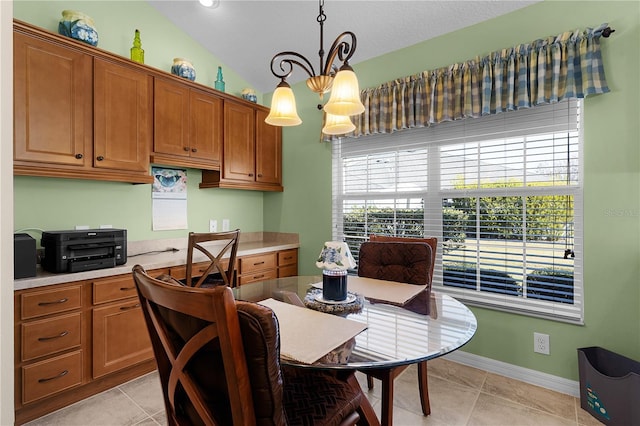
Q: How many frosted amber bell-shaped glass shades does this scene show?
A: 3